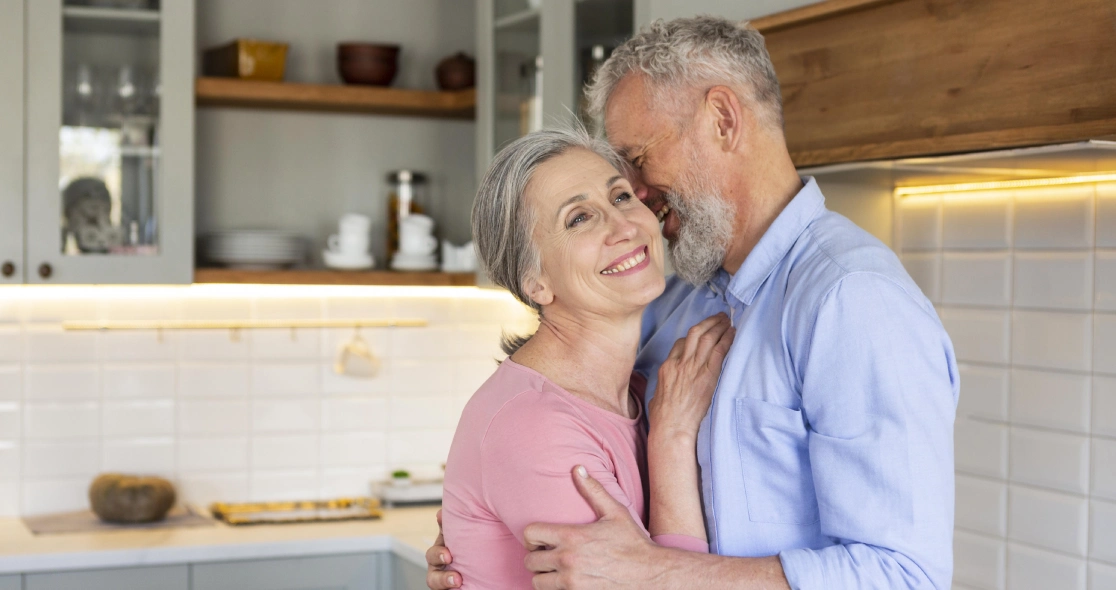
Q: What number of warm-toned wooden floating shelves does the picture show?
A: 2